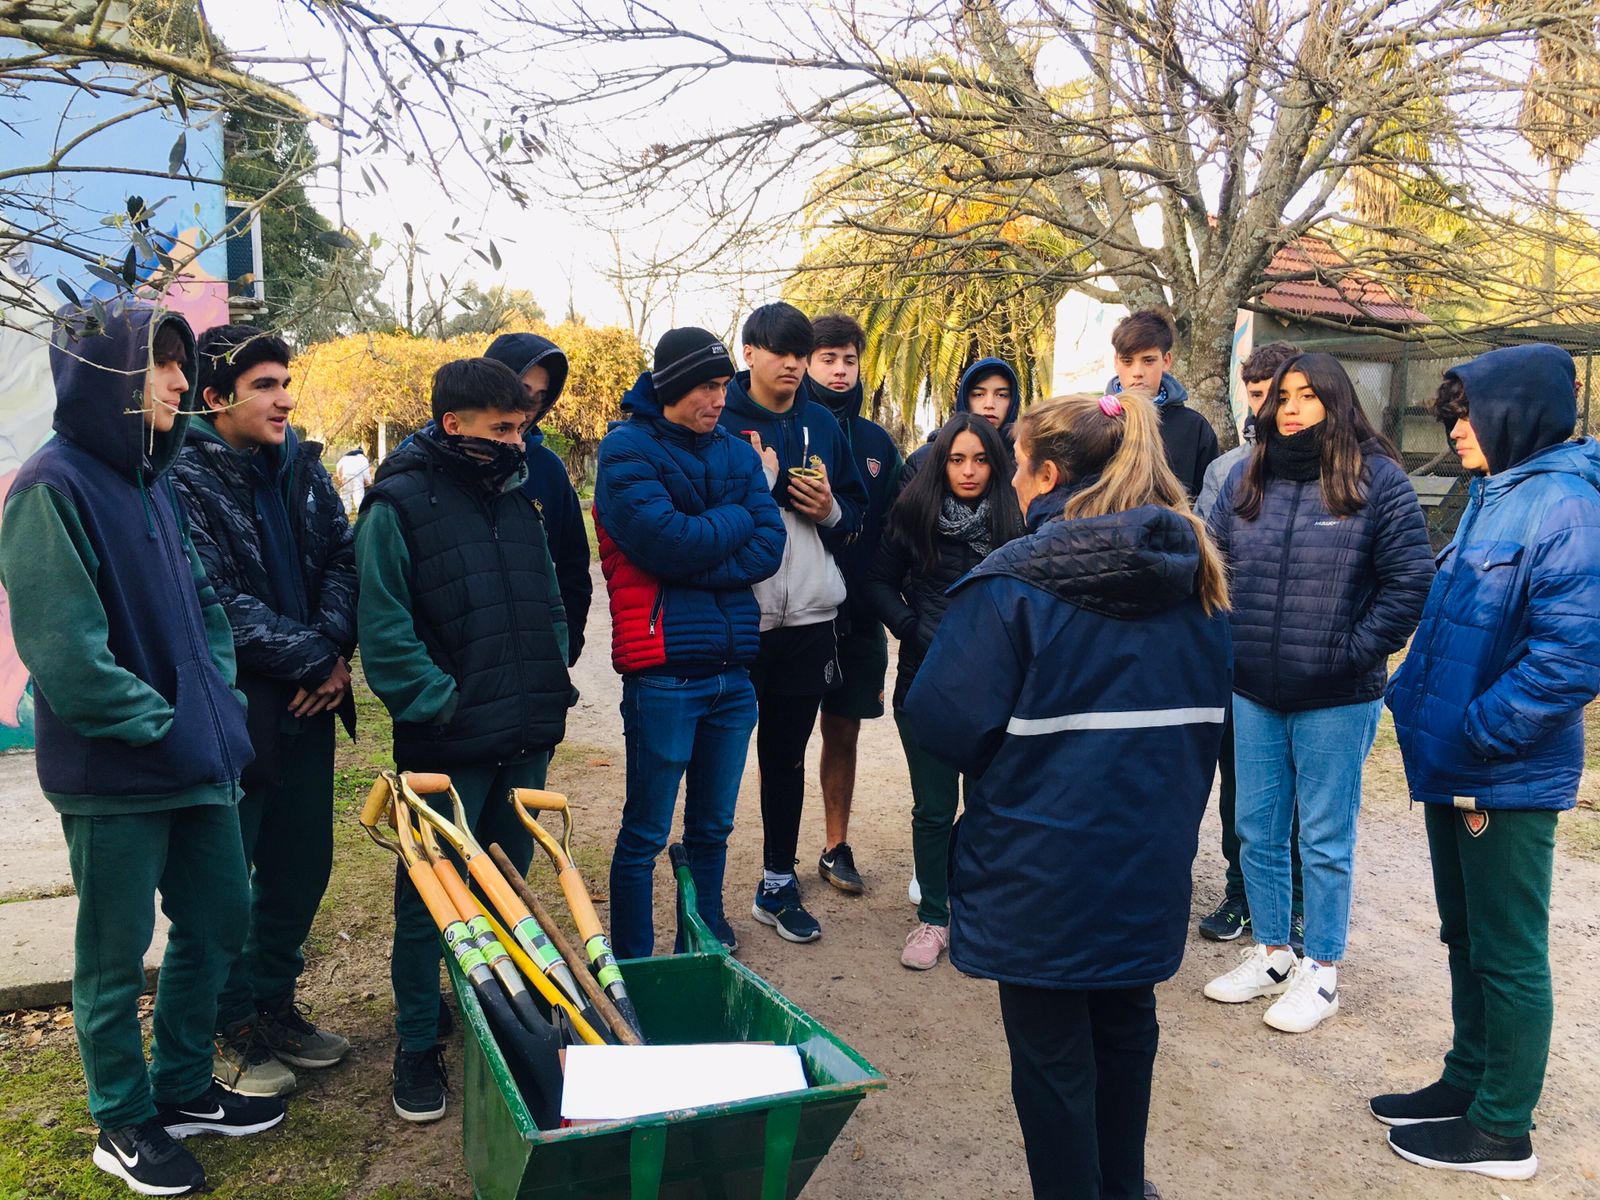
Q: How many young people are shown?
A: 13